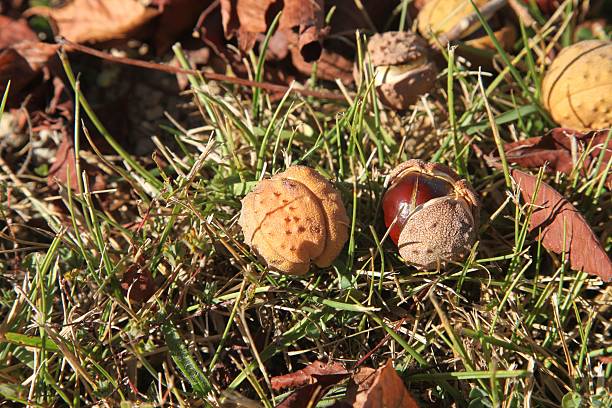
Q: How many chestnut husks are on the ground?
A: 5